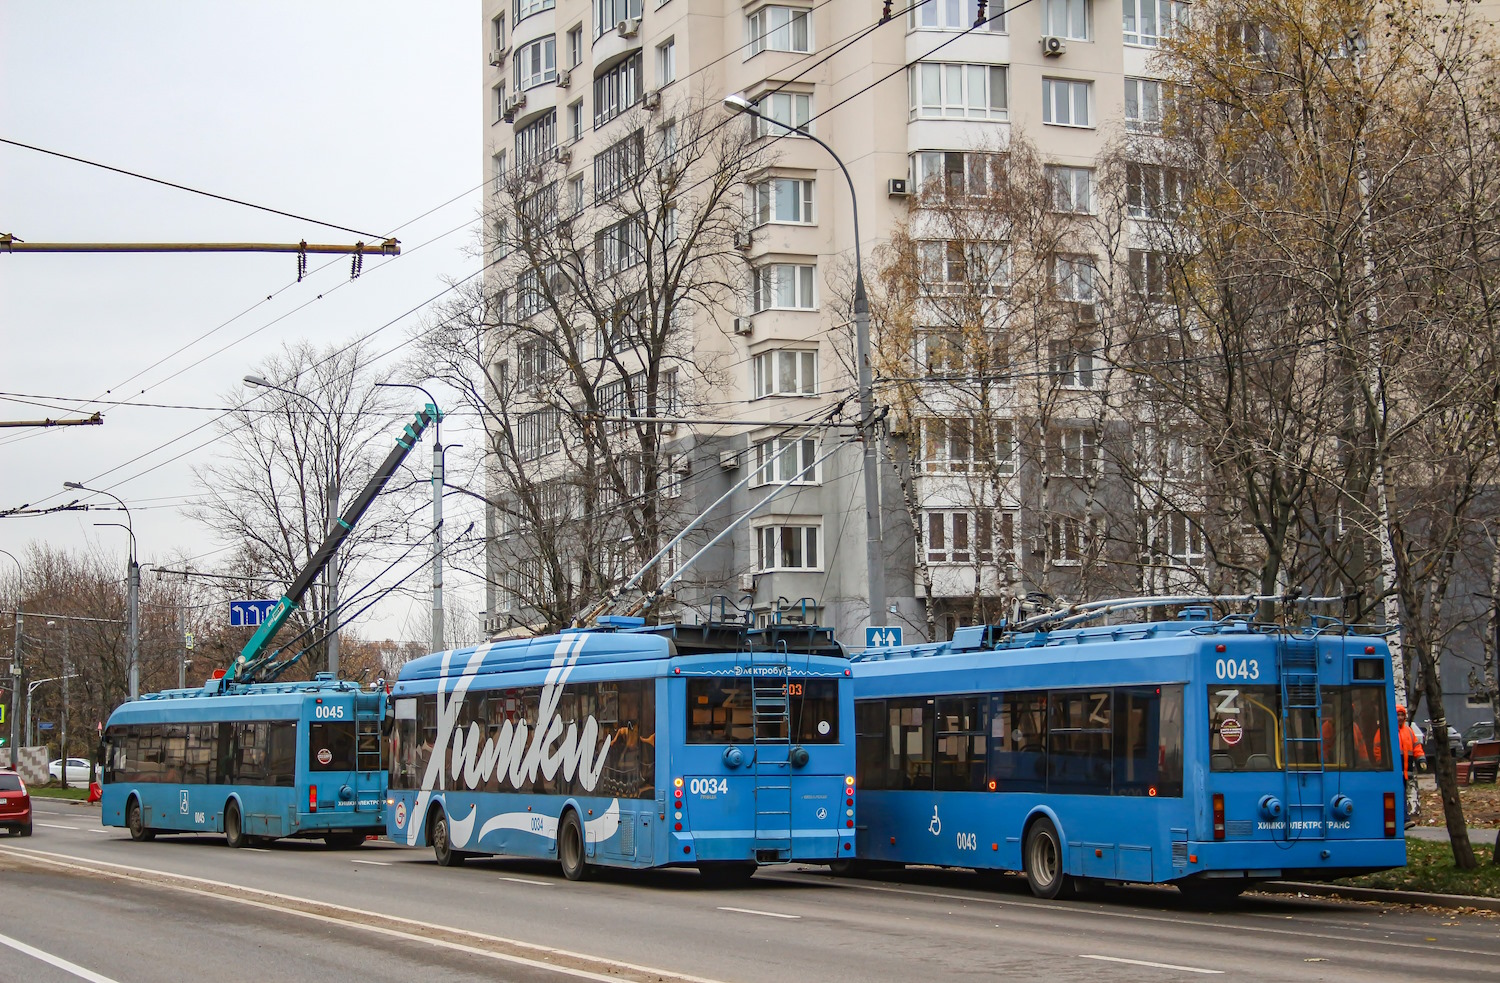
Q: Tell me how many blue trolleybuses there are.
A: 3